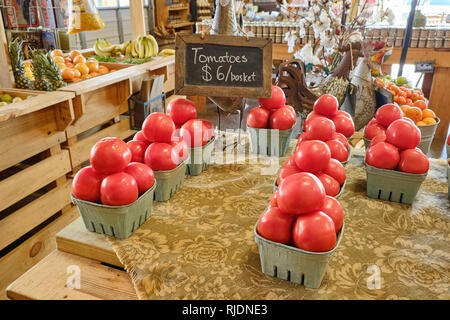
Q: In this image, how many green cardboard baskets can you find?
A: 10